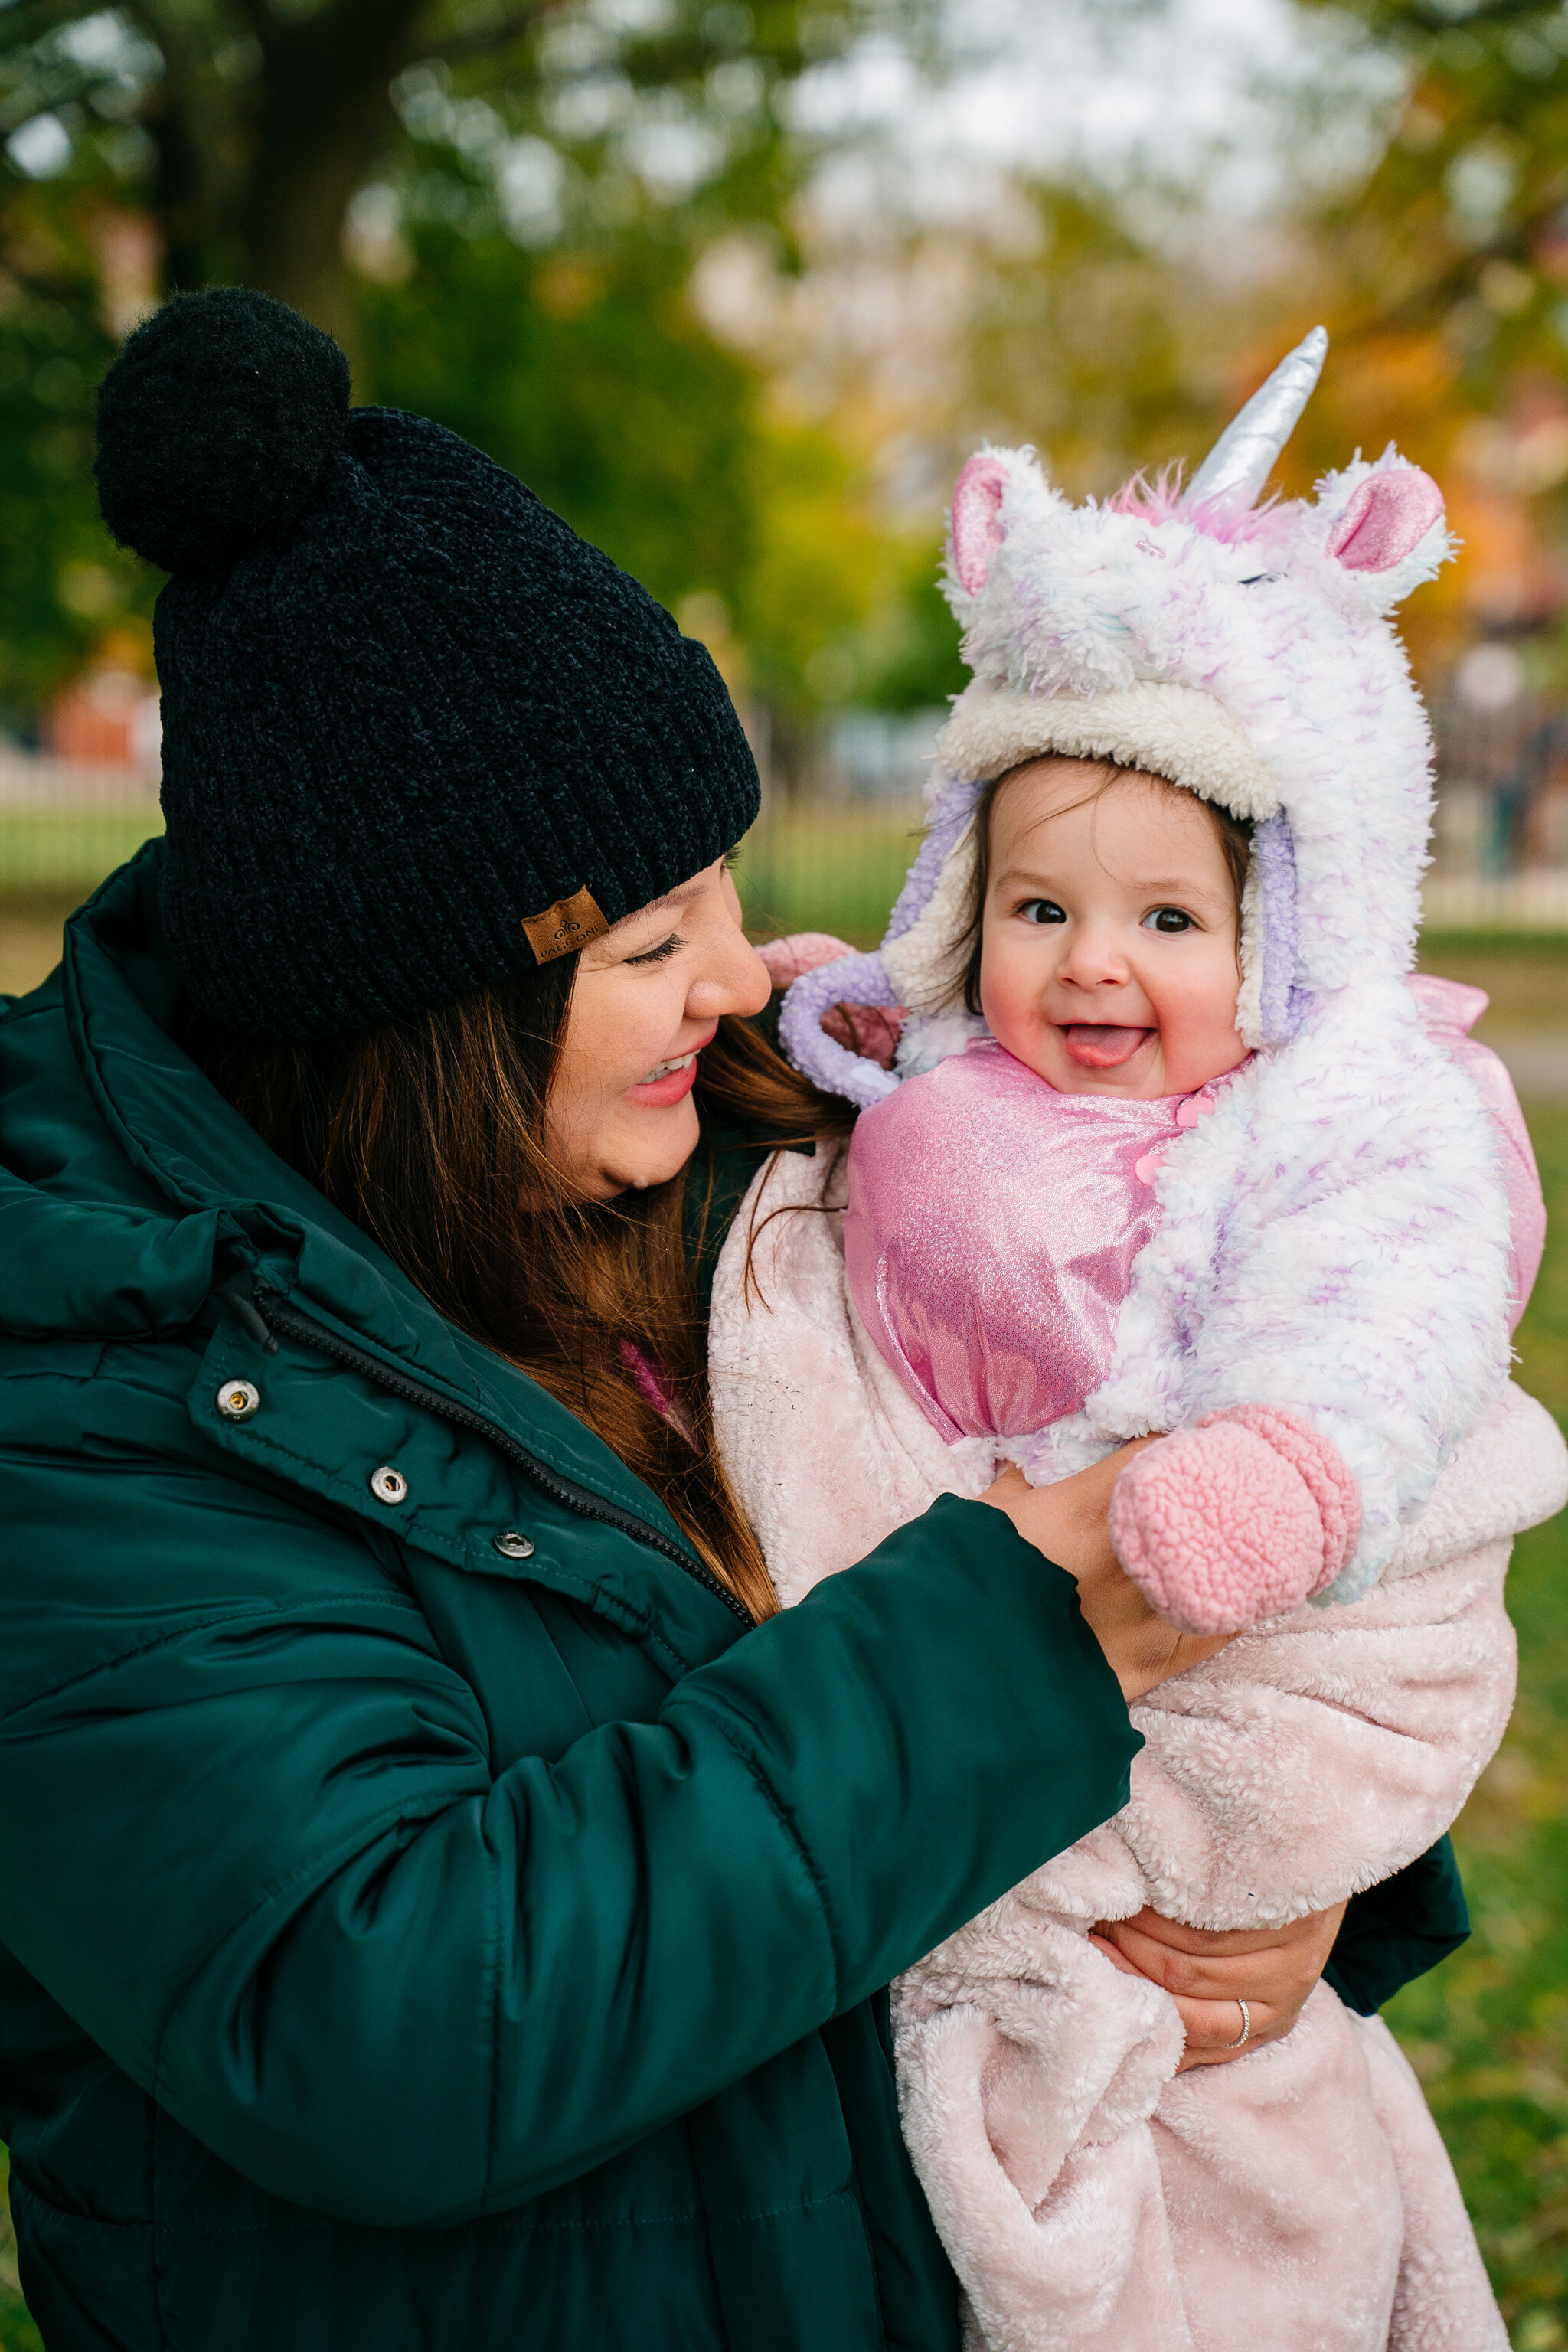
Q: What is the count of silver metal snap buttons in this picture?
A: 3